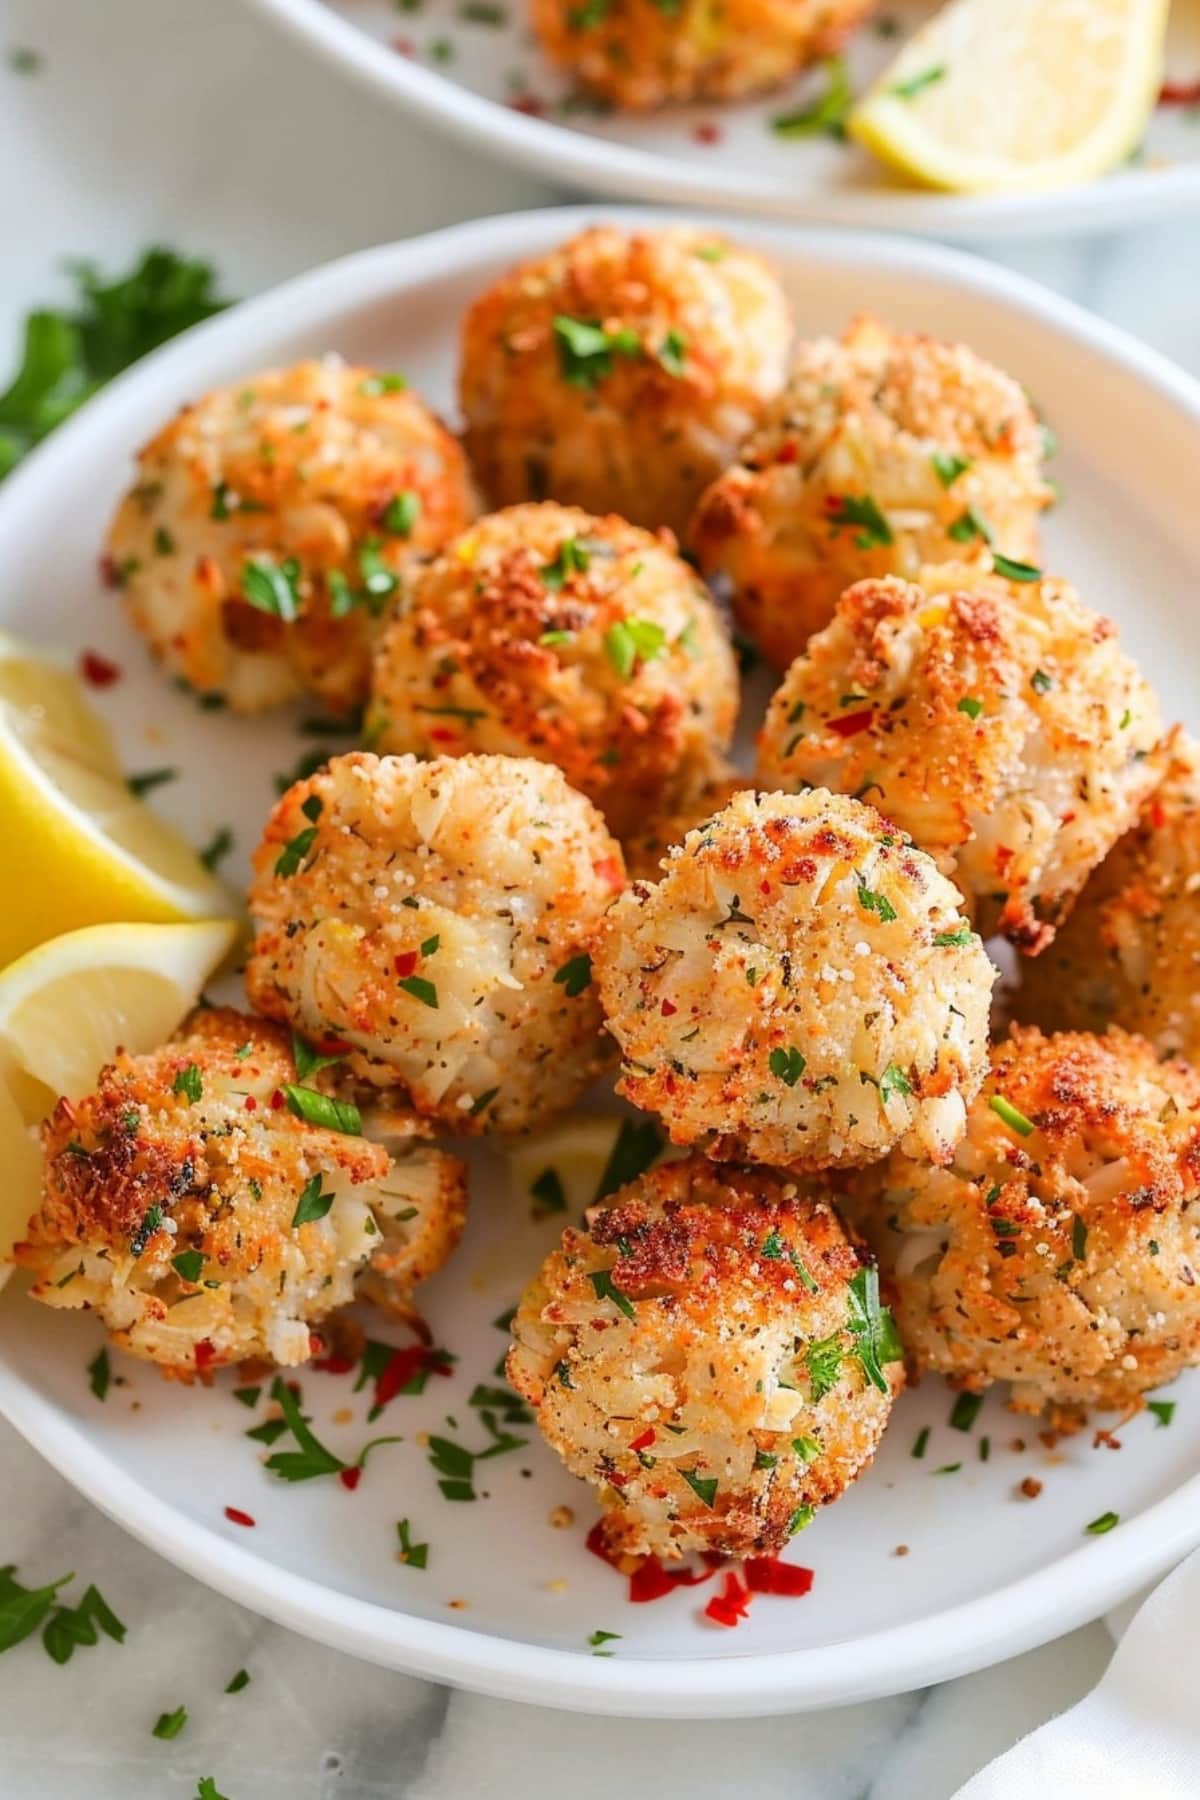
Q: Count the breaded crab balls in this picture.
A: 12